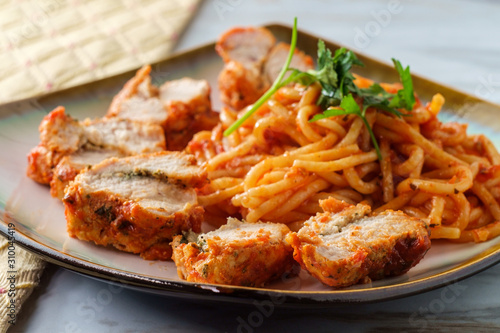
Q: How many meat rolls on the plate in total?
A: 6